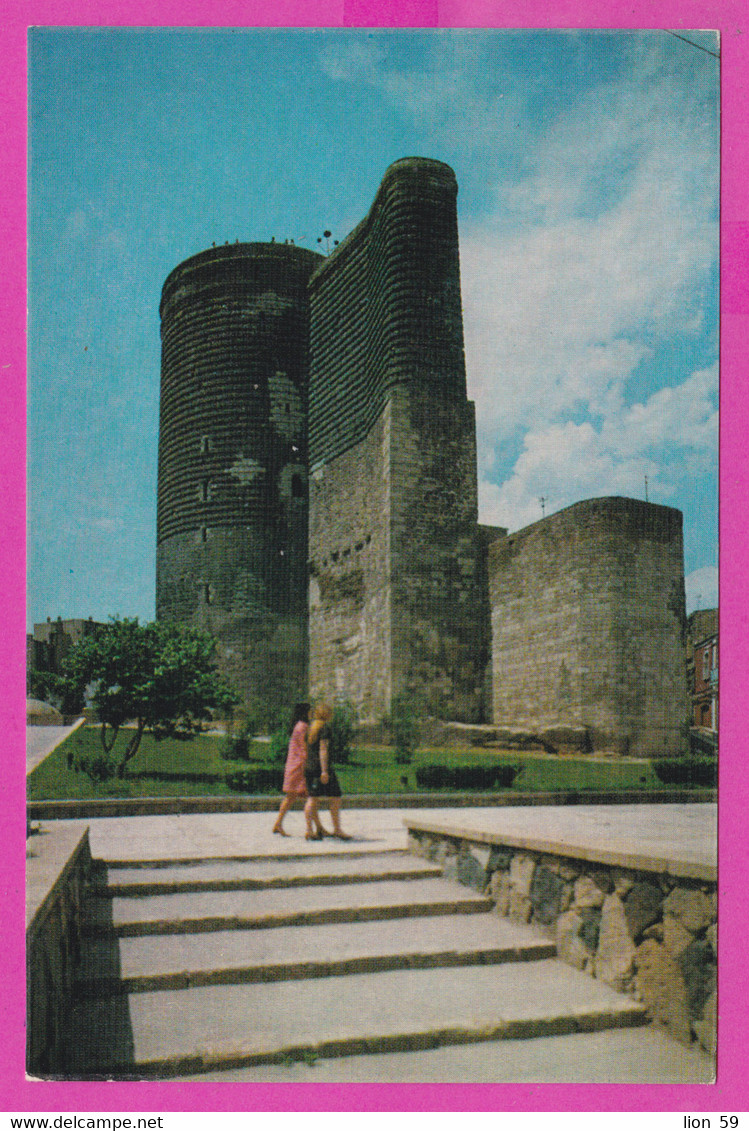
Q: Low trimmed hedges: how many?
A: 3